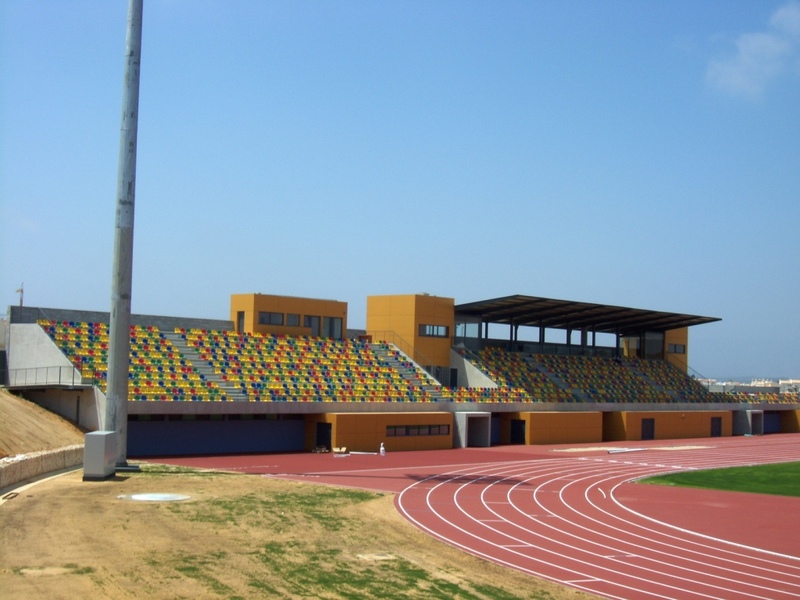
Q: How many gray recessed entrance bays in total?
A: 2